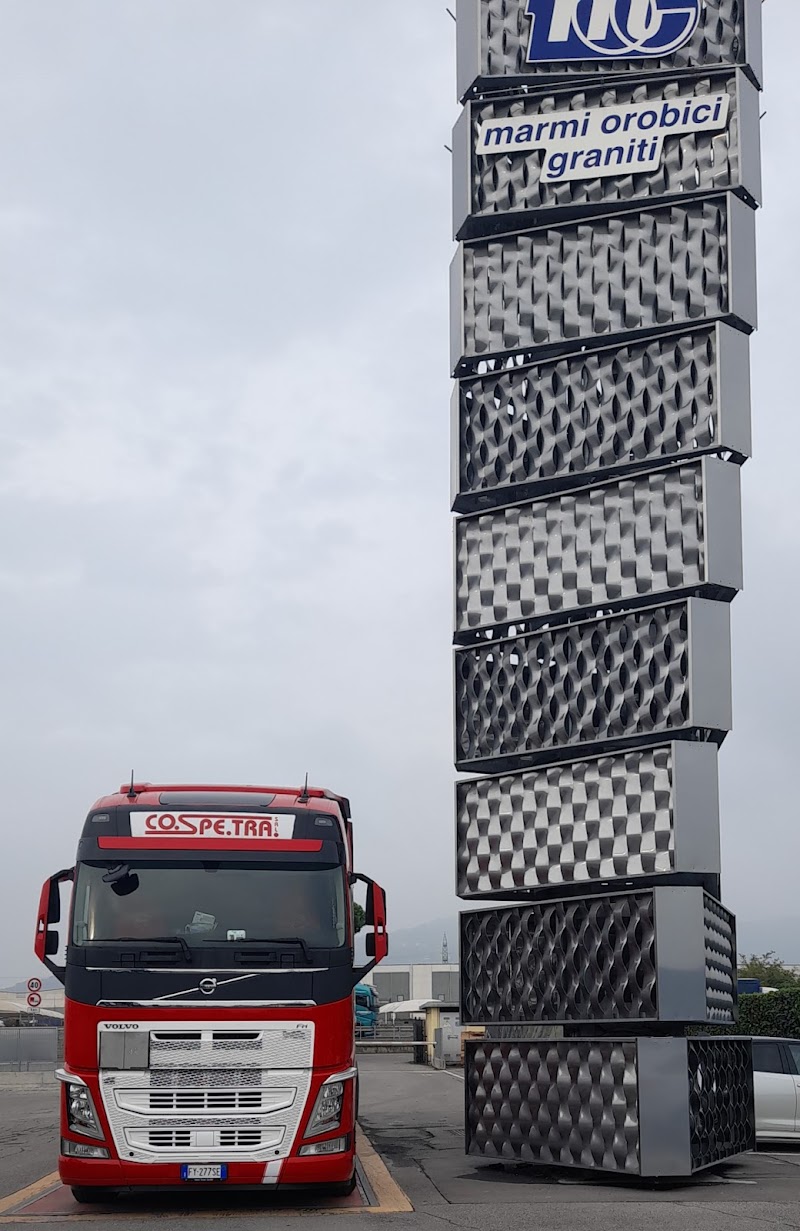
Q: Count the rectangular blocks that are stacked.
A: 9